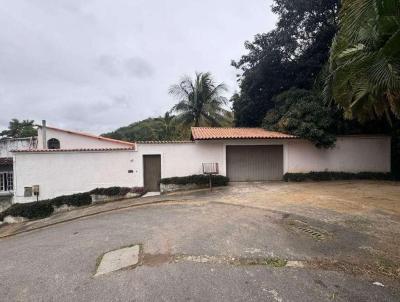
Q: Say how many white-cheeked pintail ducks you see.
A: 0